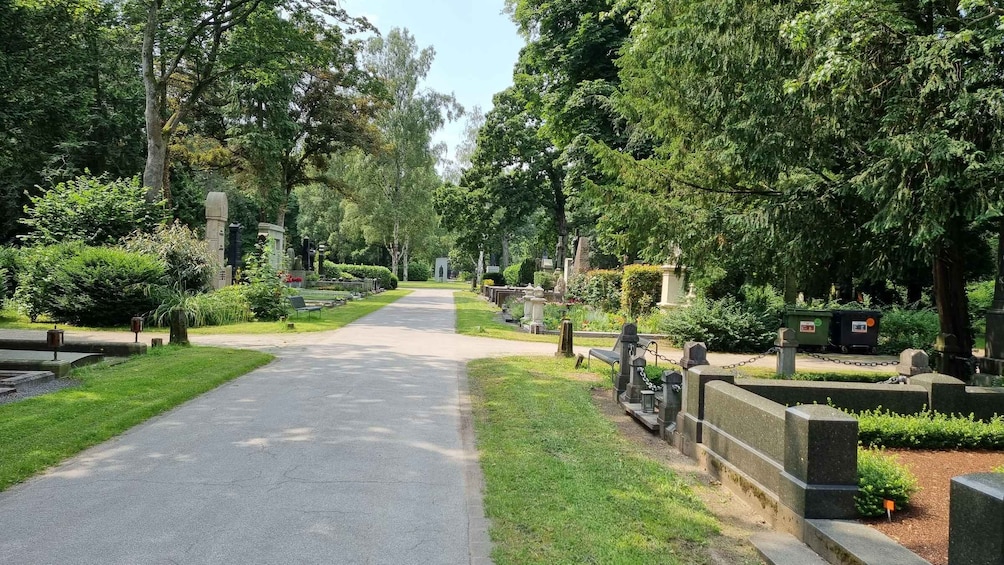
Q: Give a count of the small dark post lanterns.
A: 2